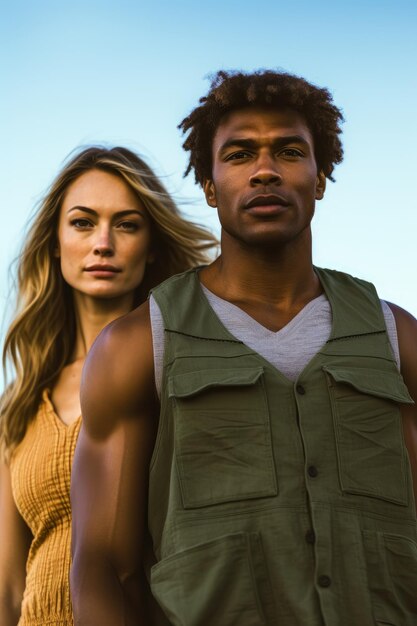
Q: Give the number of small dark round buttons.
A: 4